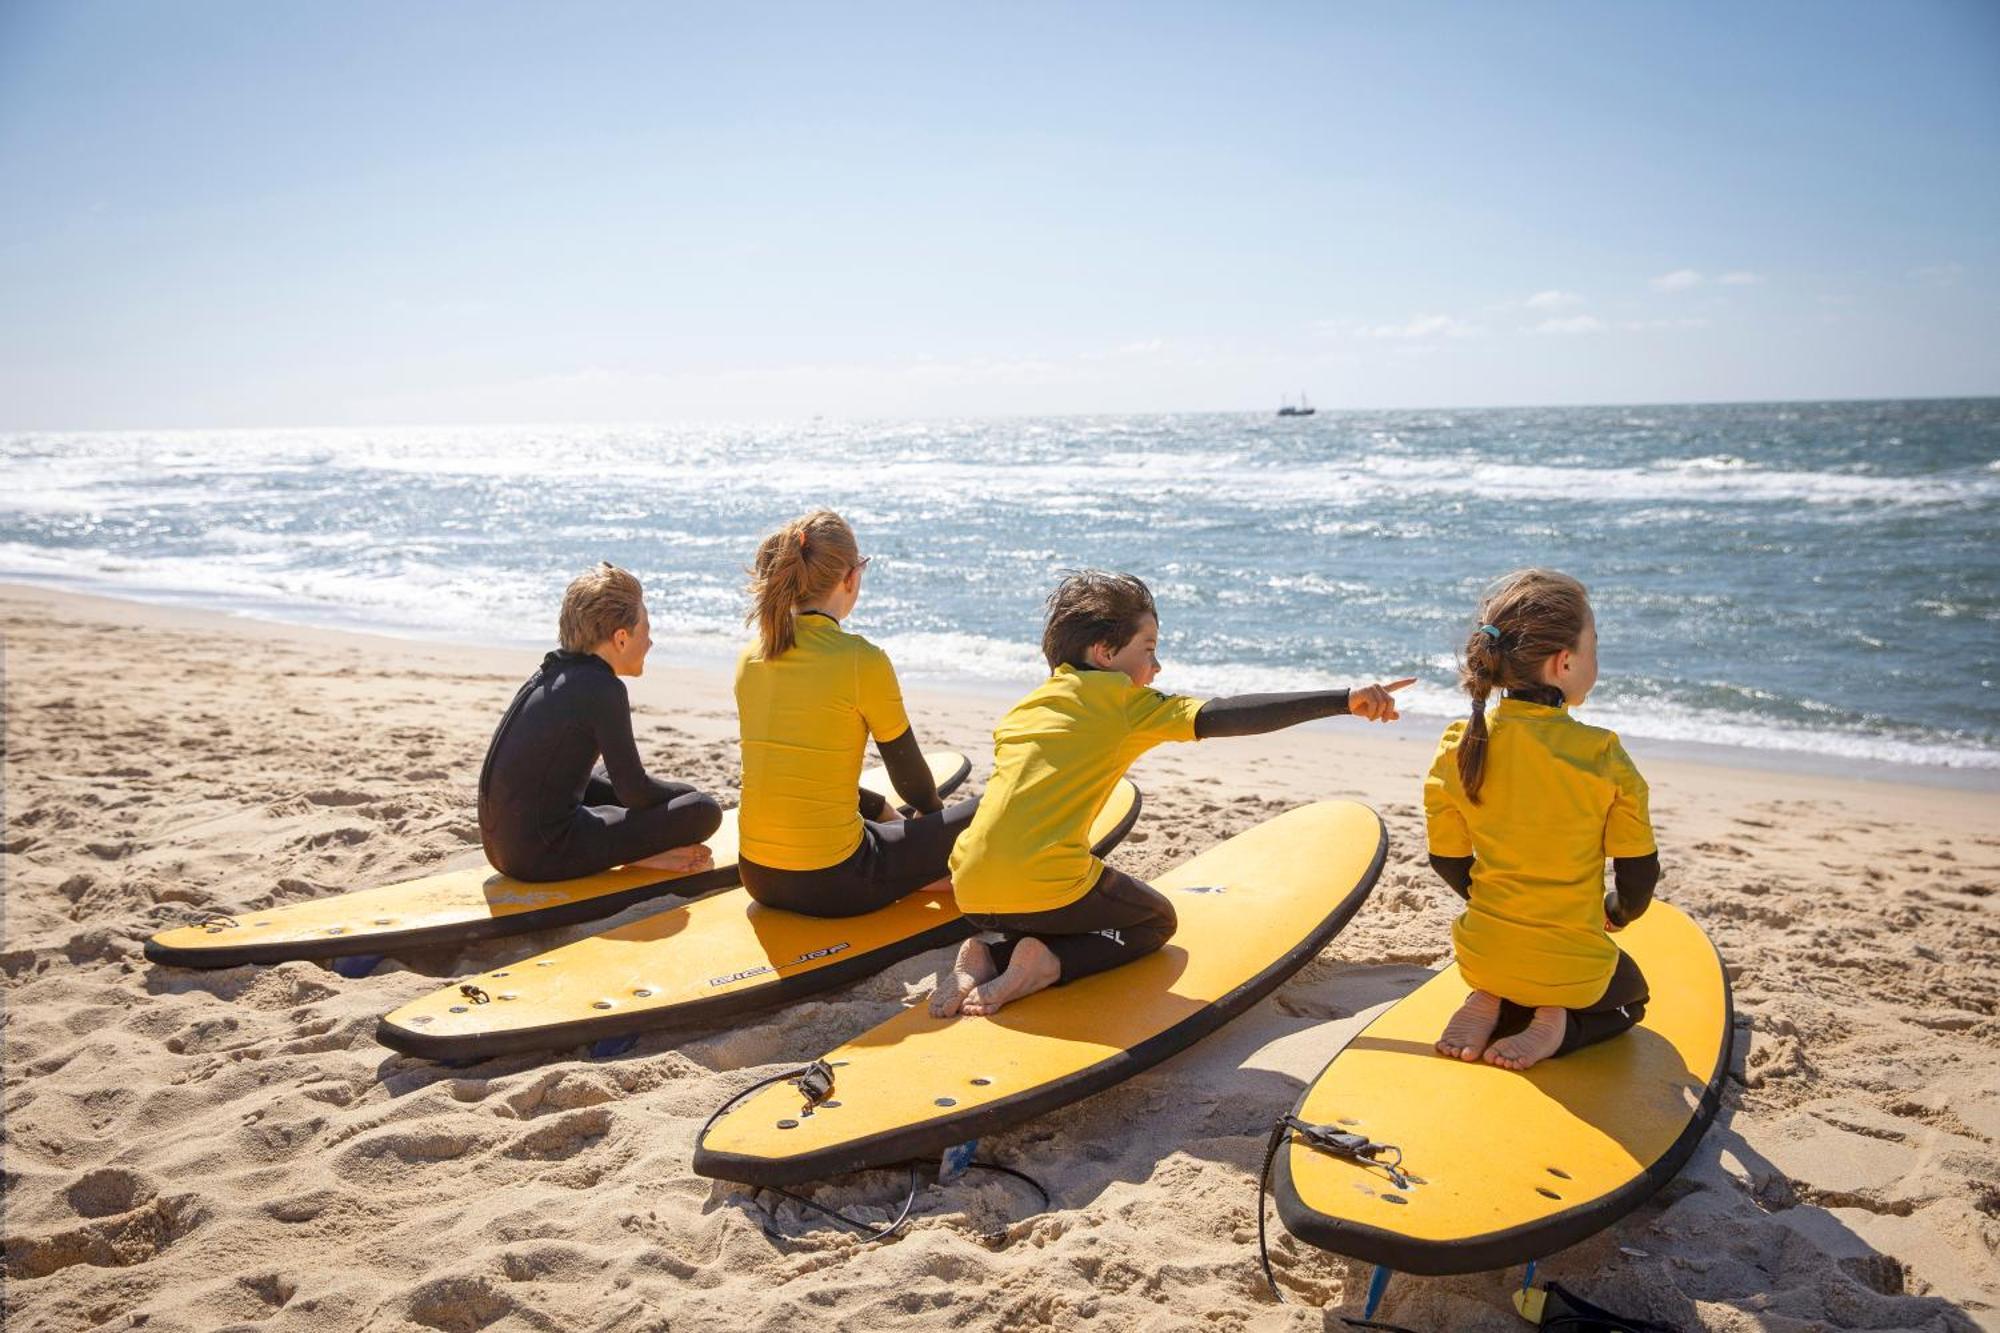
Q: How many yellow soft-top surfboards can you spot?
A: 4